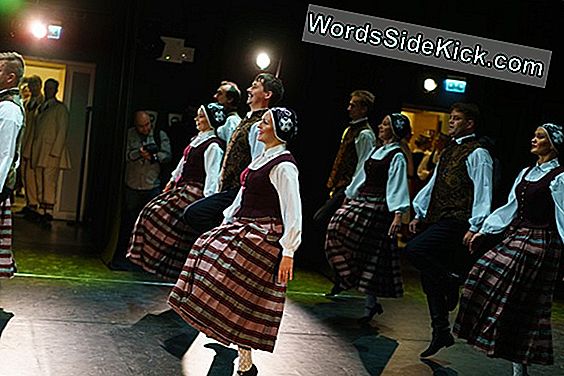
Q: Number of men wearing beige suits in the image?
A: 2